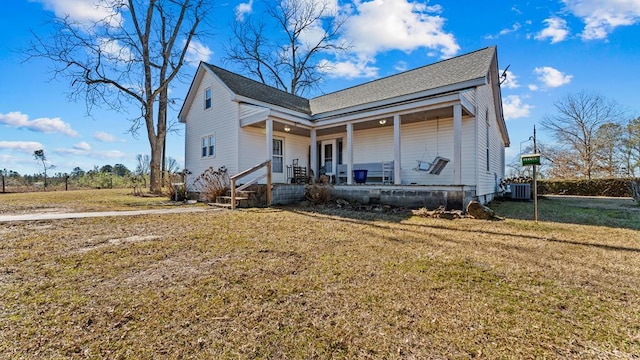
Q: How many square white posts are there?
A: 5